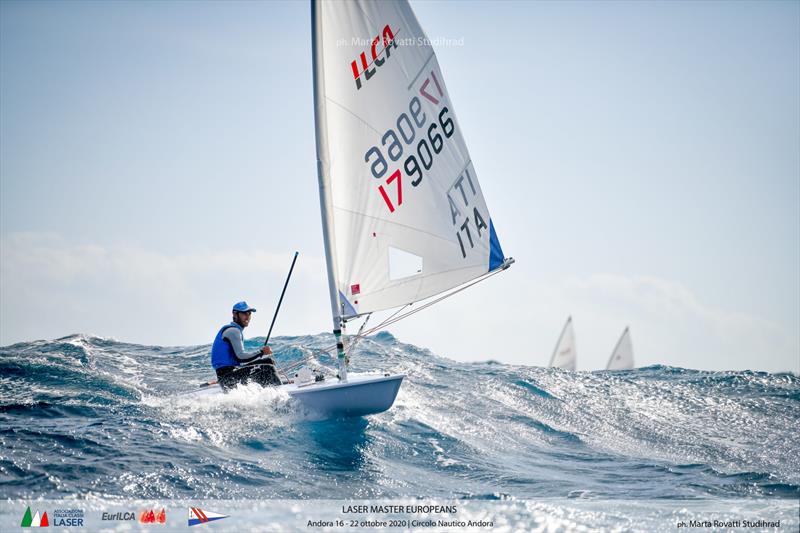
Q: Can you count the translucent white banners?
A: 1